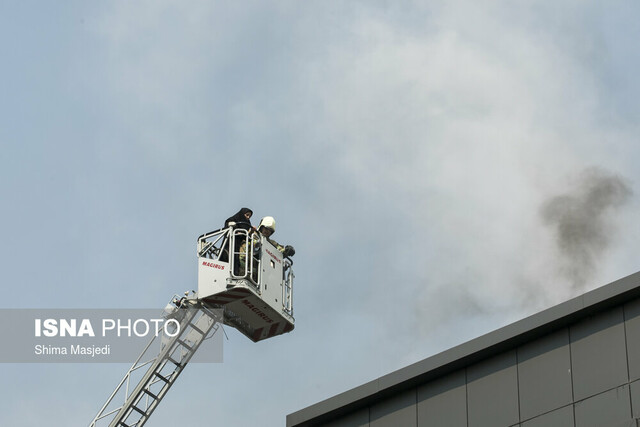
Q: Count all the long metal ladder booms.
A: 1